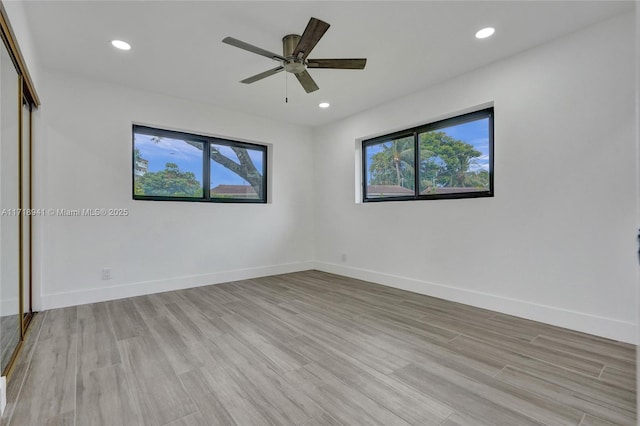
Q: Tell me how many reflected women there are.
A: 0